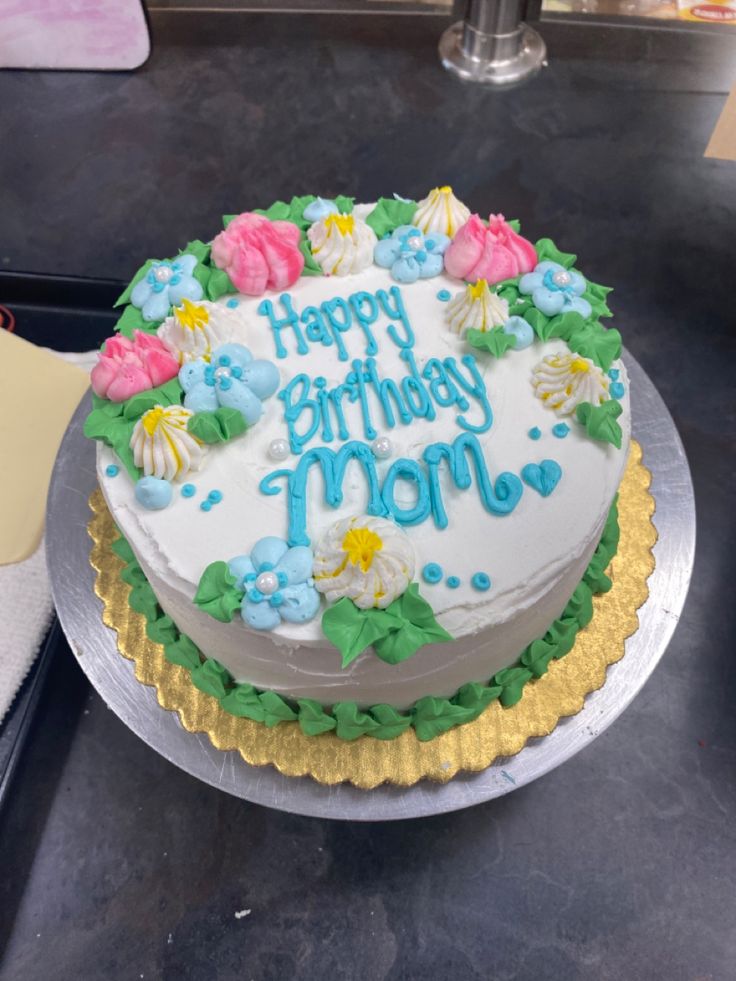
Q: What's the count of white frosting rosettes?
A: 7